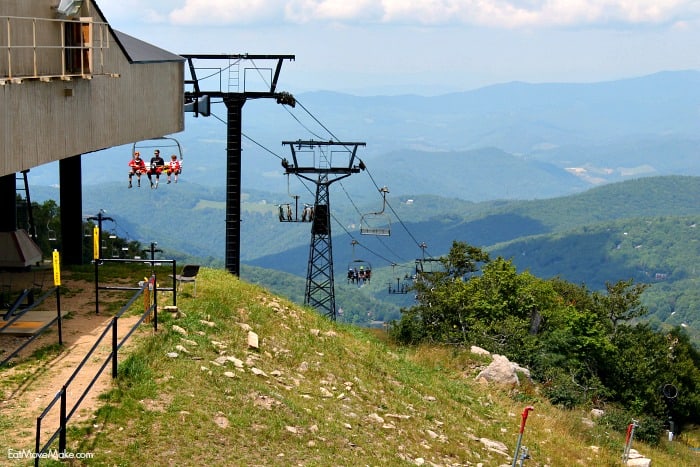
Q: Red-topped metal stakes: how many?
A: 2